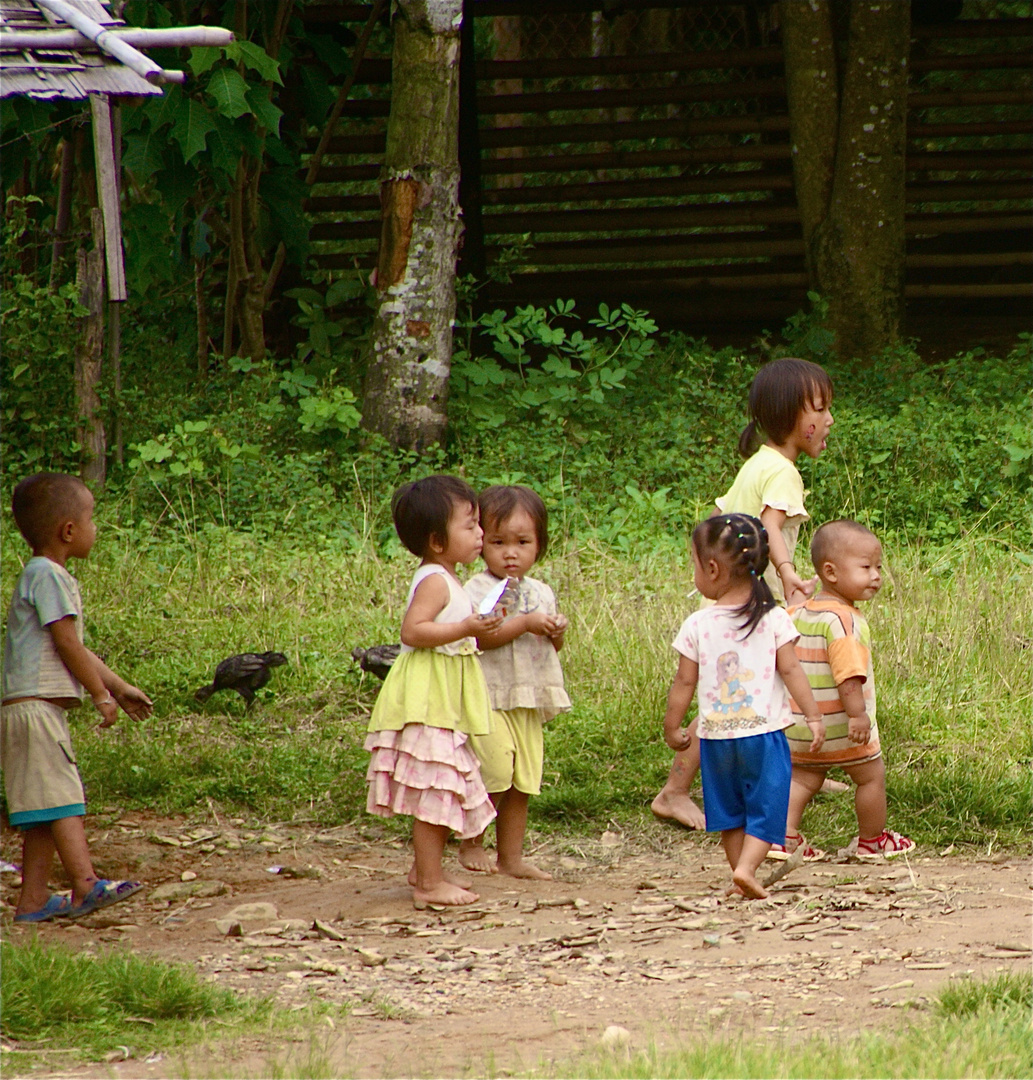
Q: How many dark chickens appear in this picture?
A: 2